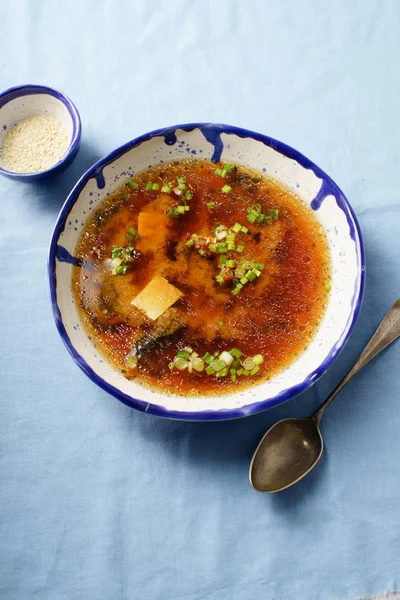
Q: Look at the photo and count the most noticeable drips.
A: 5